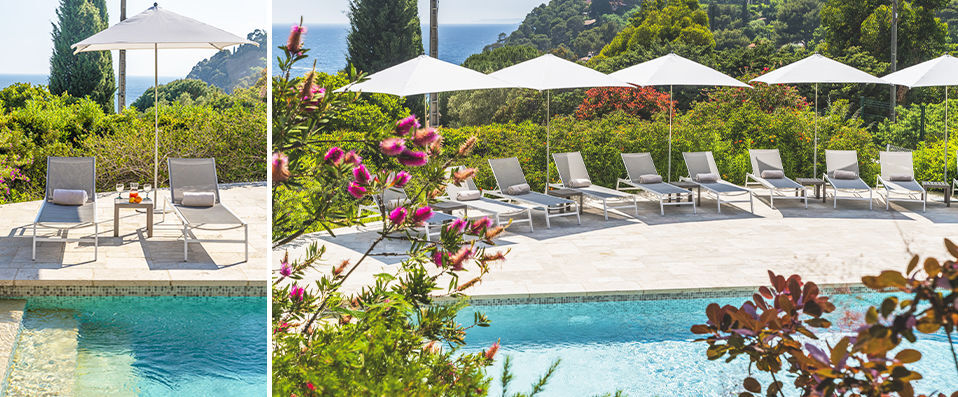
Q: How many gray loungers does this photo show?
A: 11